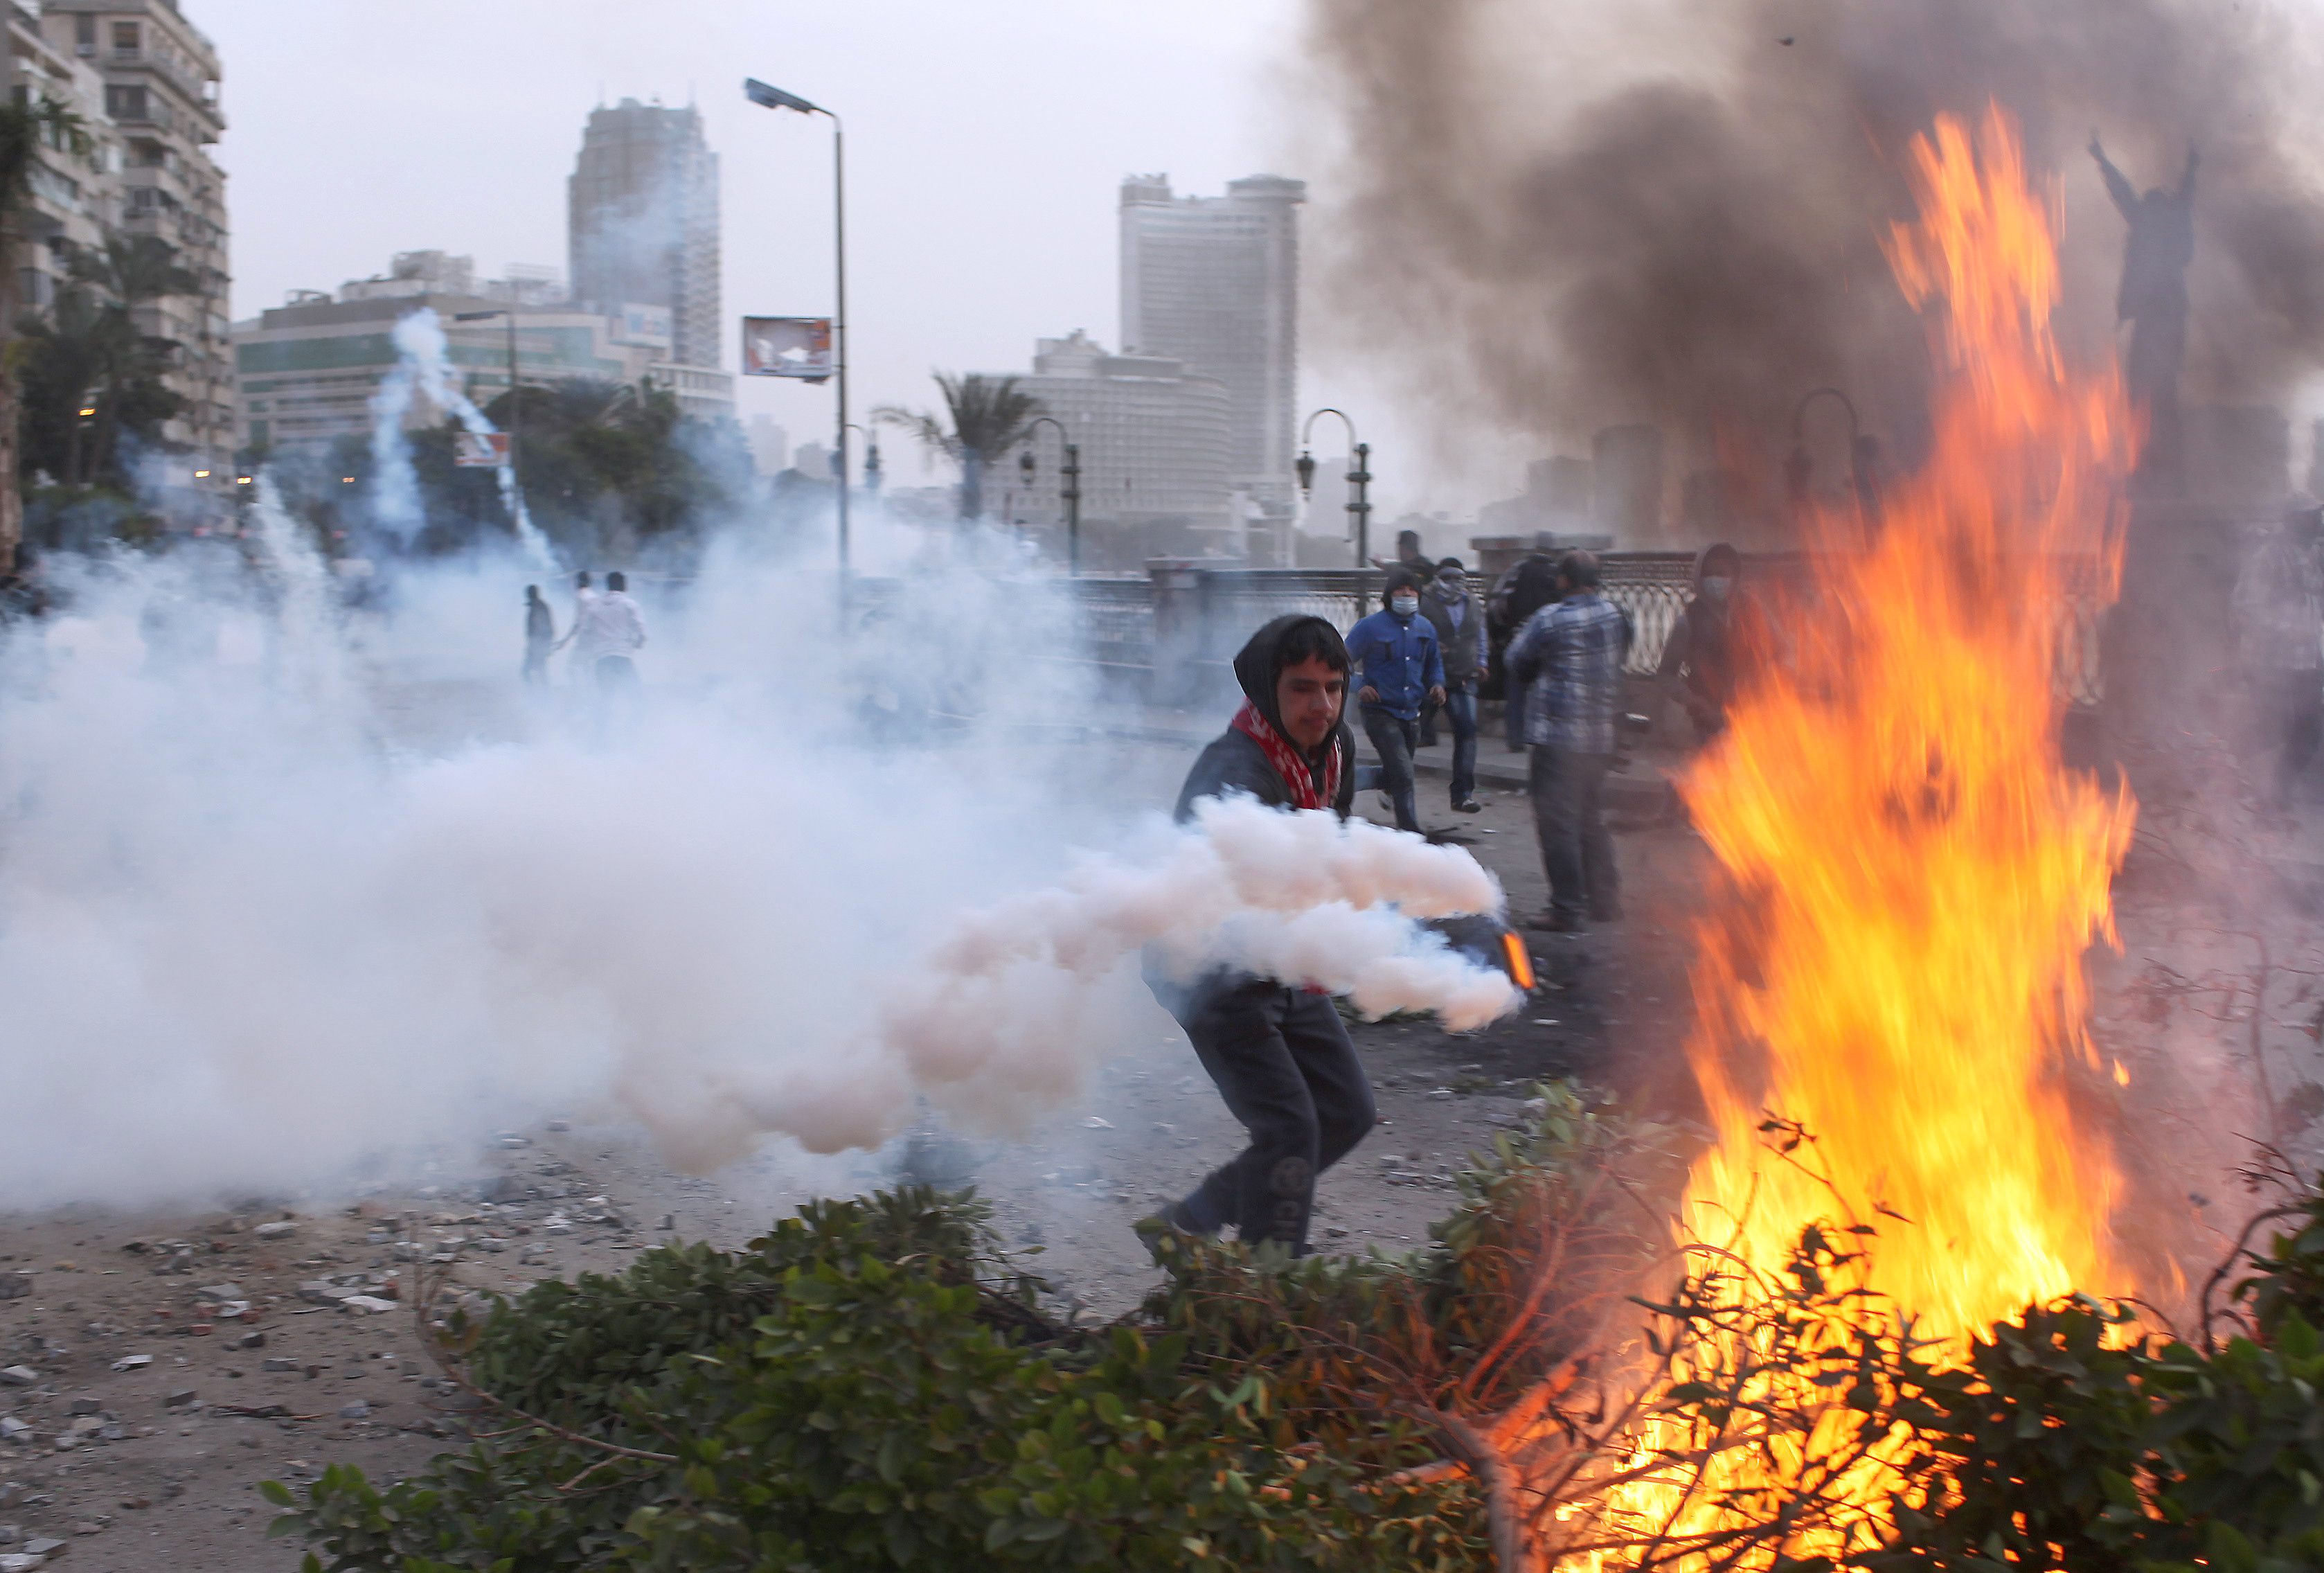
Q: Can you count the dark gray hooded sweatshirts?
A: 1